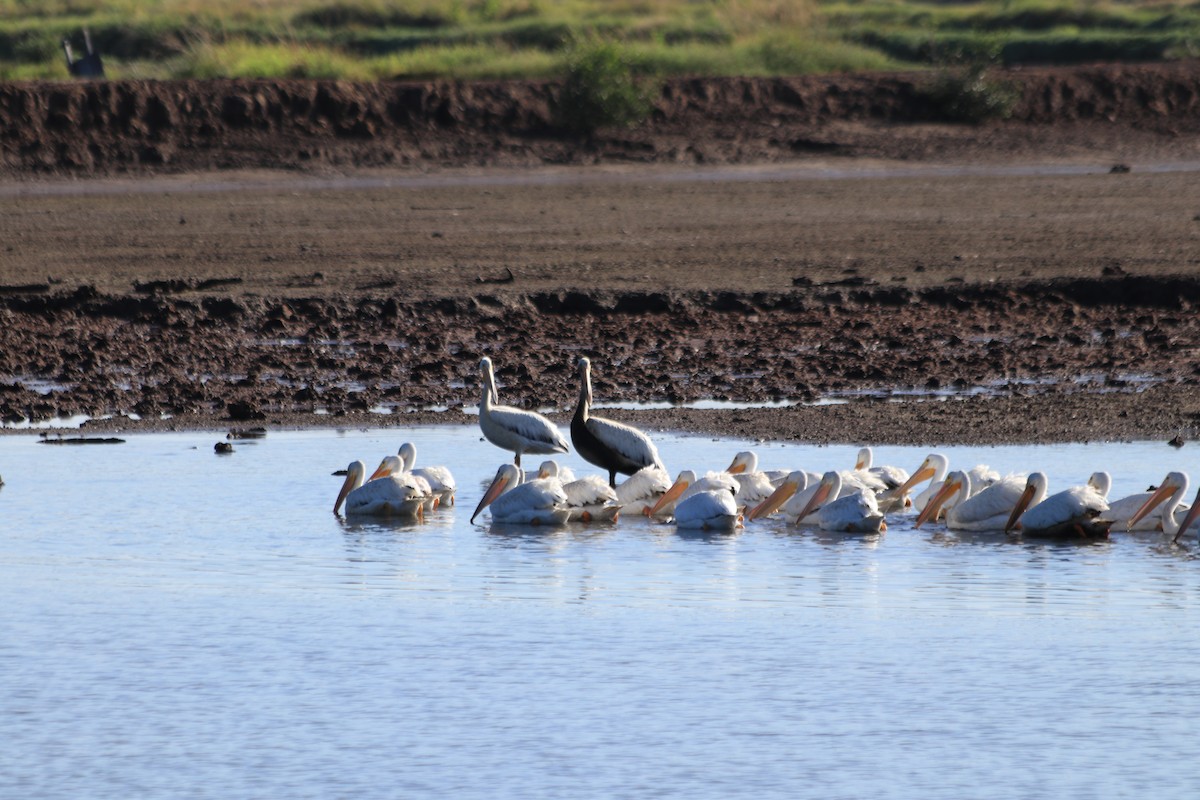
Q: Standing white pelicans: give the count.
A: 1